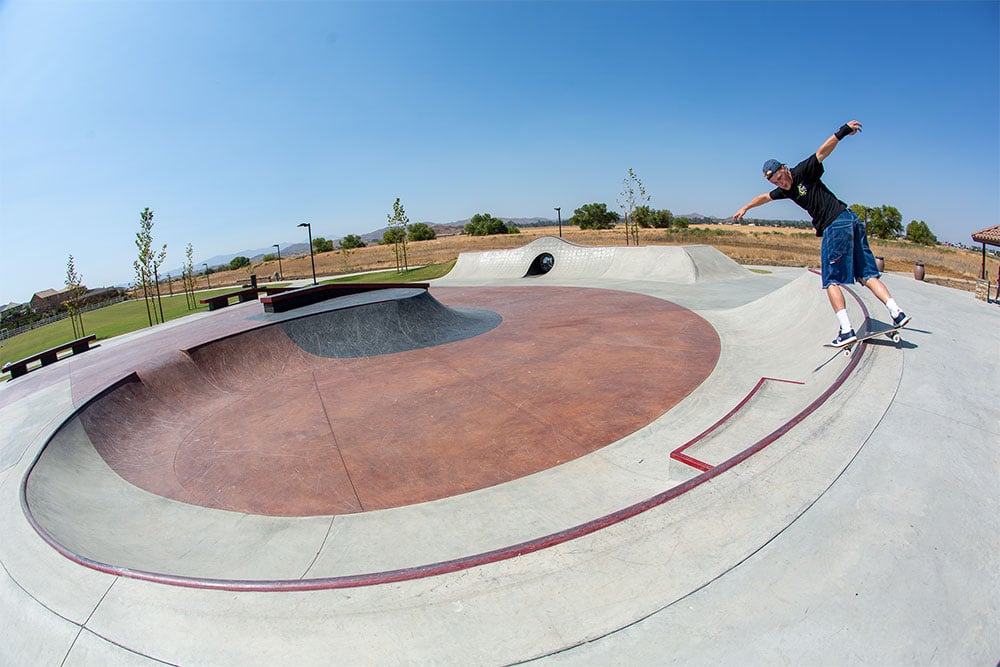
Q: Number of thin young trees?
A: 5